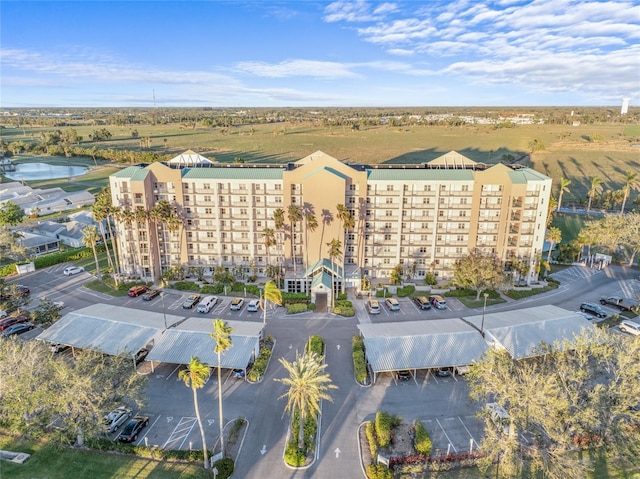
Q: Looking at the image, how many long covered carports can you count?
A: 4